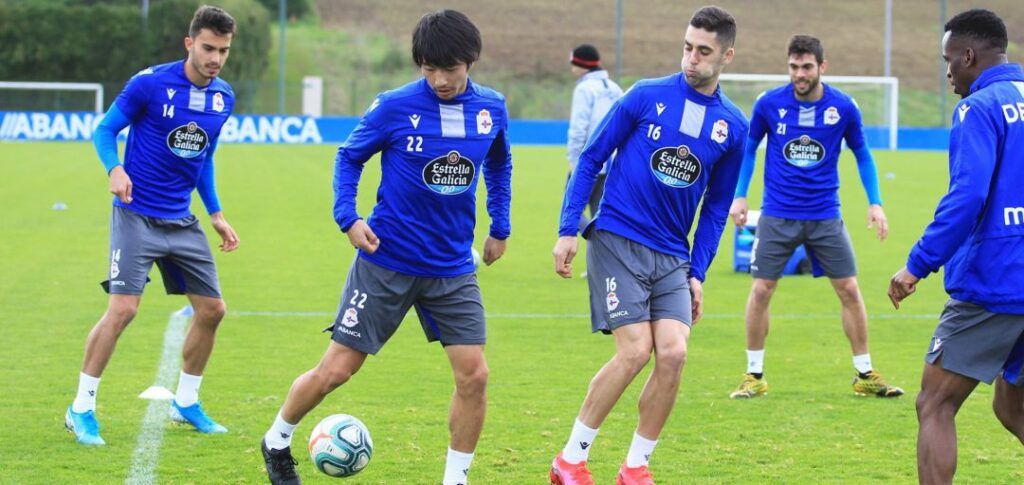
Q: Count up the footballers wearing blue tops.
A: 5